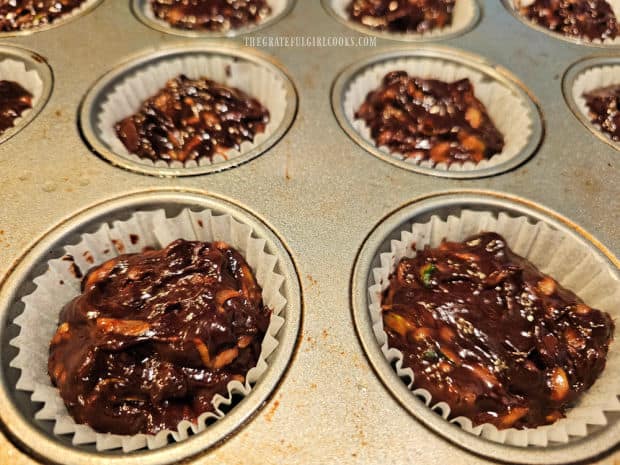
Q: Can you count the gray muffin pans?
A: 1